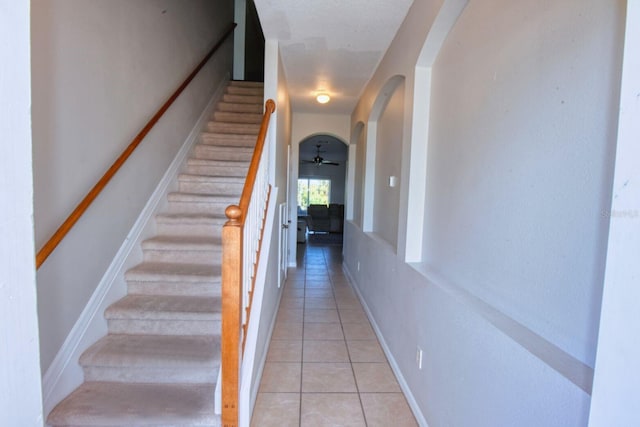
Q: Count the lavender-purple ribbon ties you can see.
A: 0